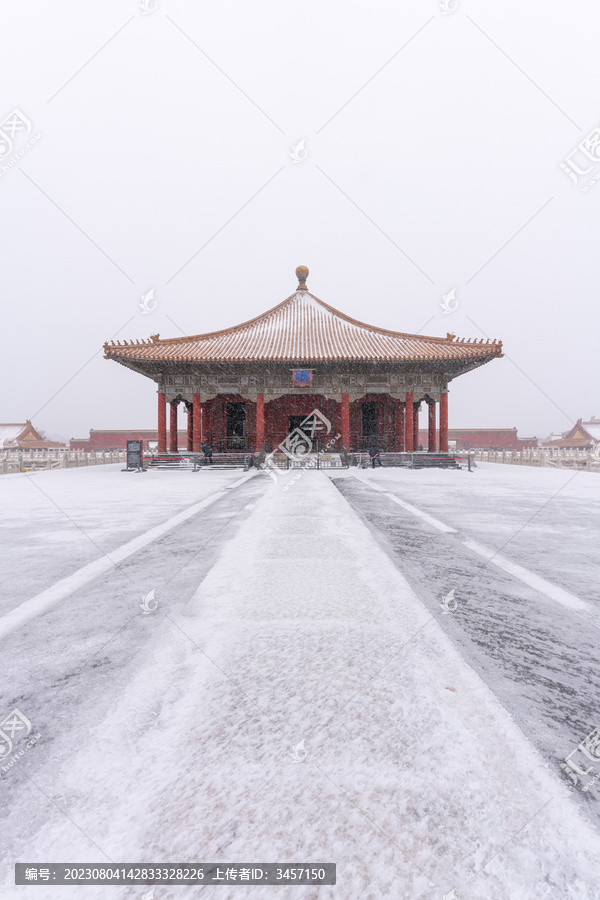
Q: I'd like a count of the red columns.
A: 10